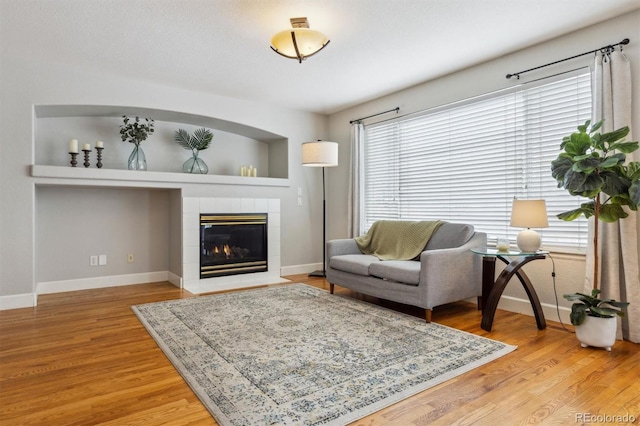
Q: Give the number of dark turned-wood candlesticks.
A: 3